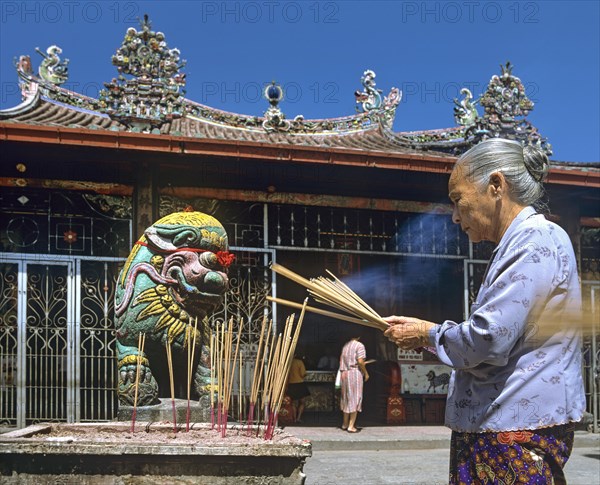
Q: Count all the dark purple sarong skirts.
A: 1